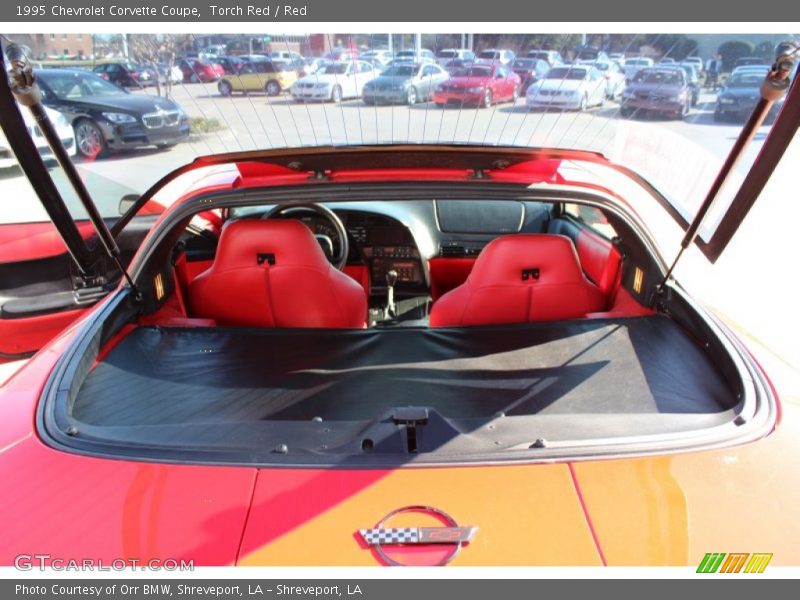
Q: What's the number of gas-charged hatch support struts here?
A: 2